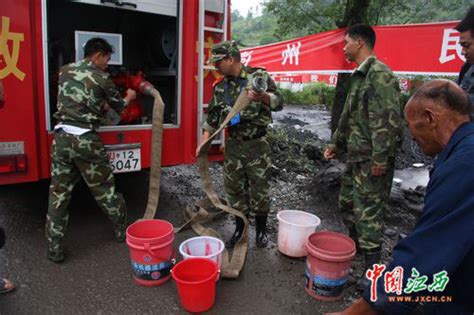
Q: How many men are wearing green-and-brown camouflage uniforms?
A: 3